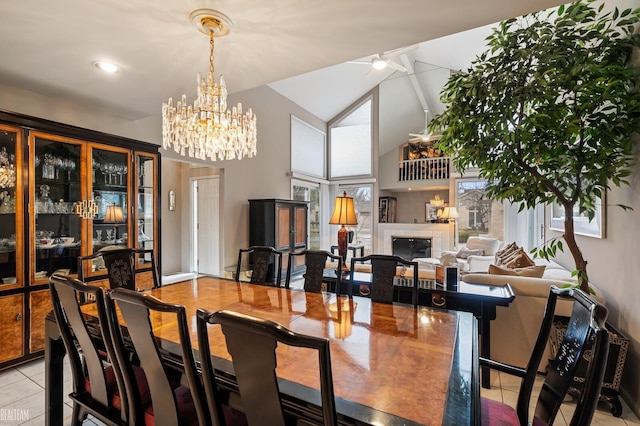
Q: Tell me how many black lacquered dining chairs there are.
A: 8